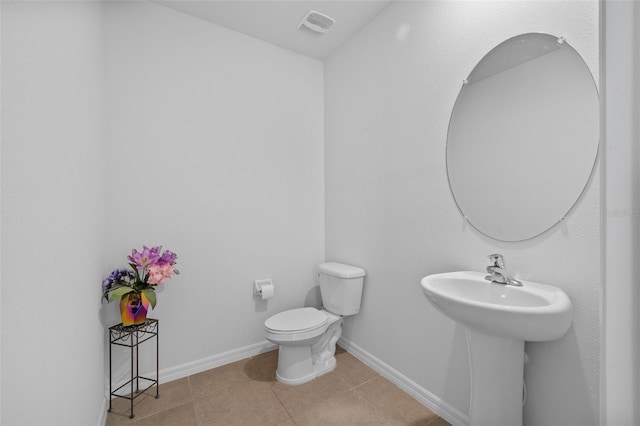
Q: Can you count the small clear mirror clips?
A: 4